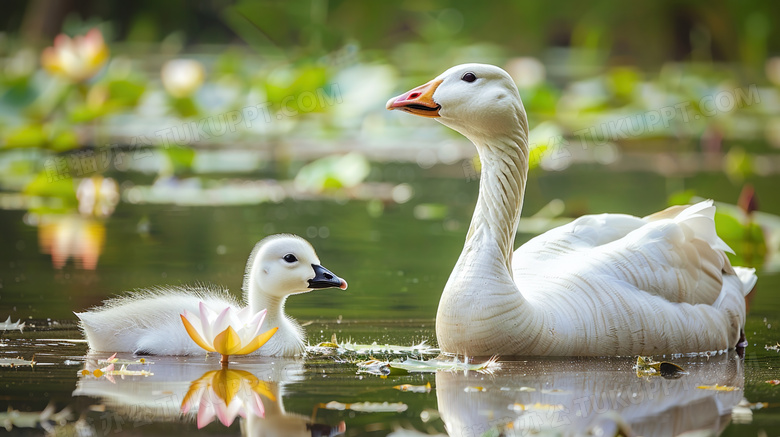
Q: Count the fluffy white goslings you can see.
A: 1